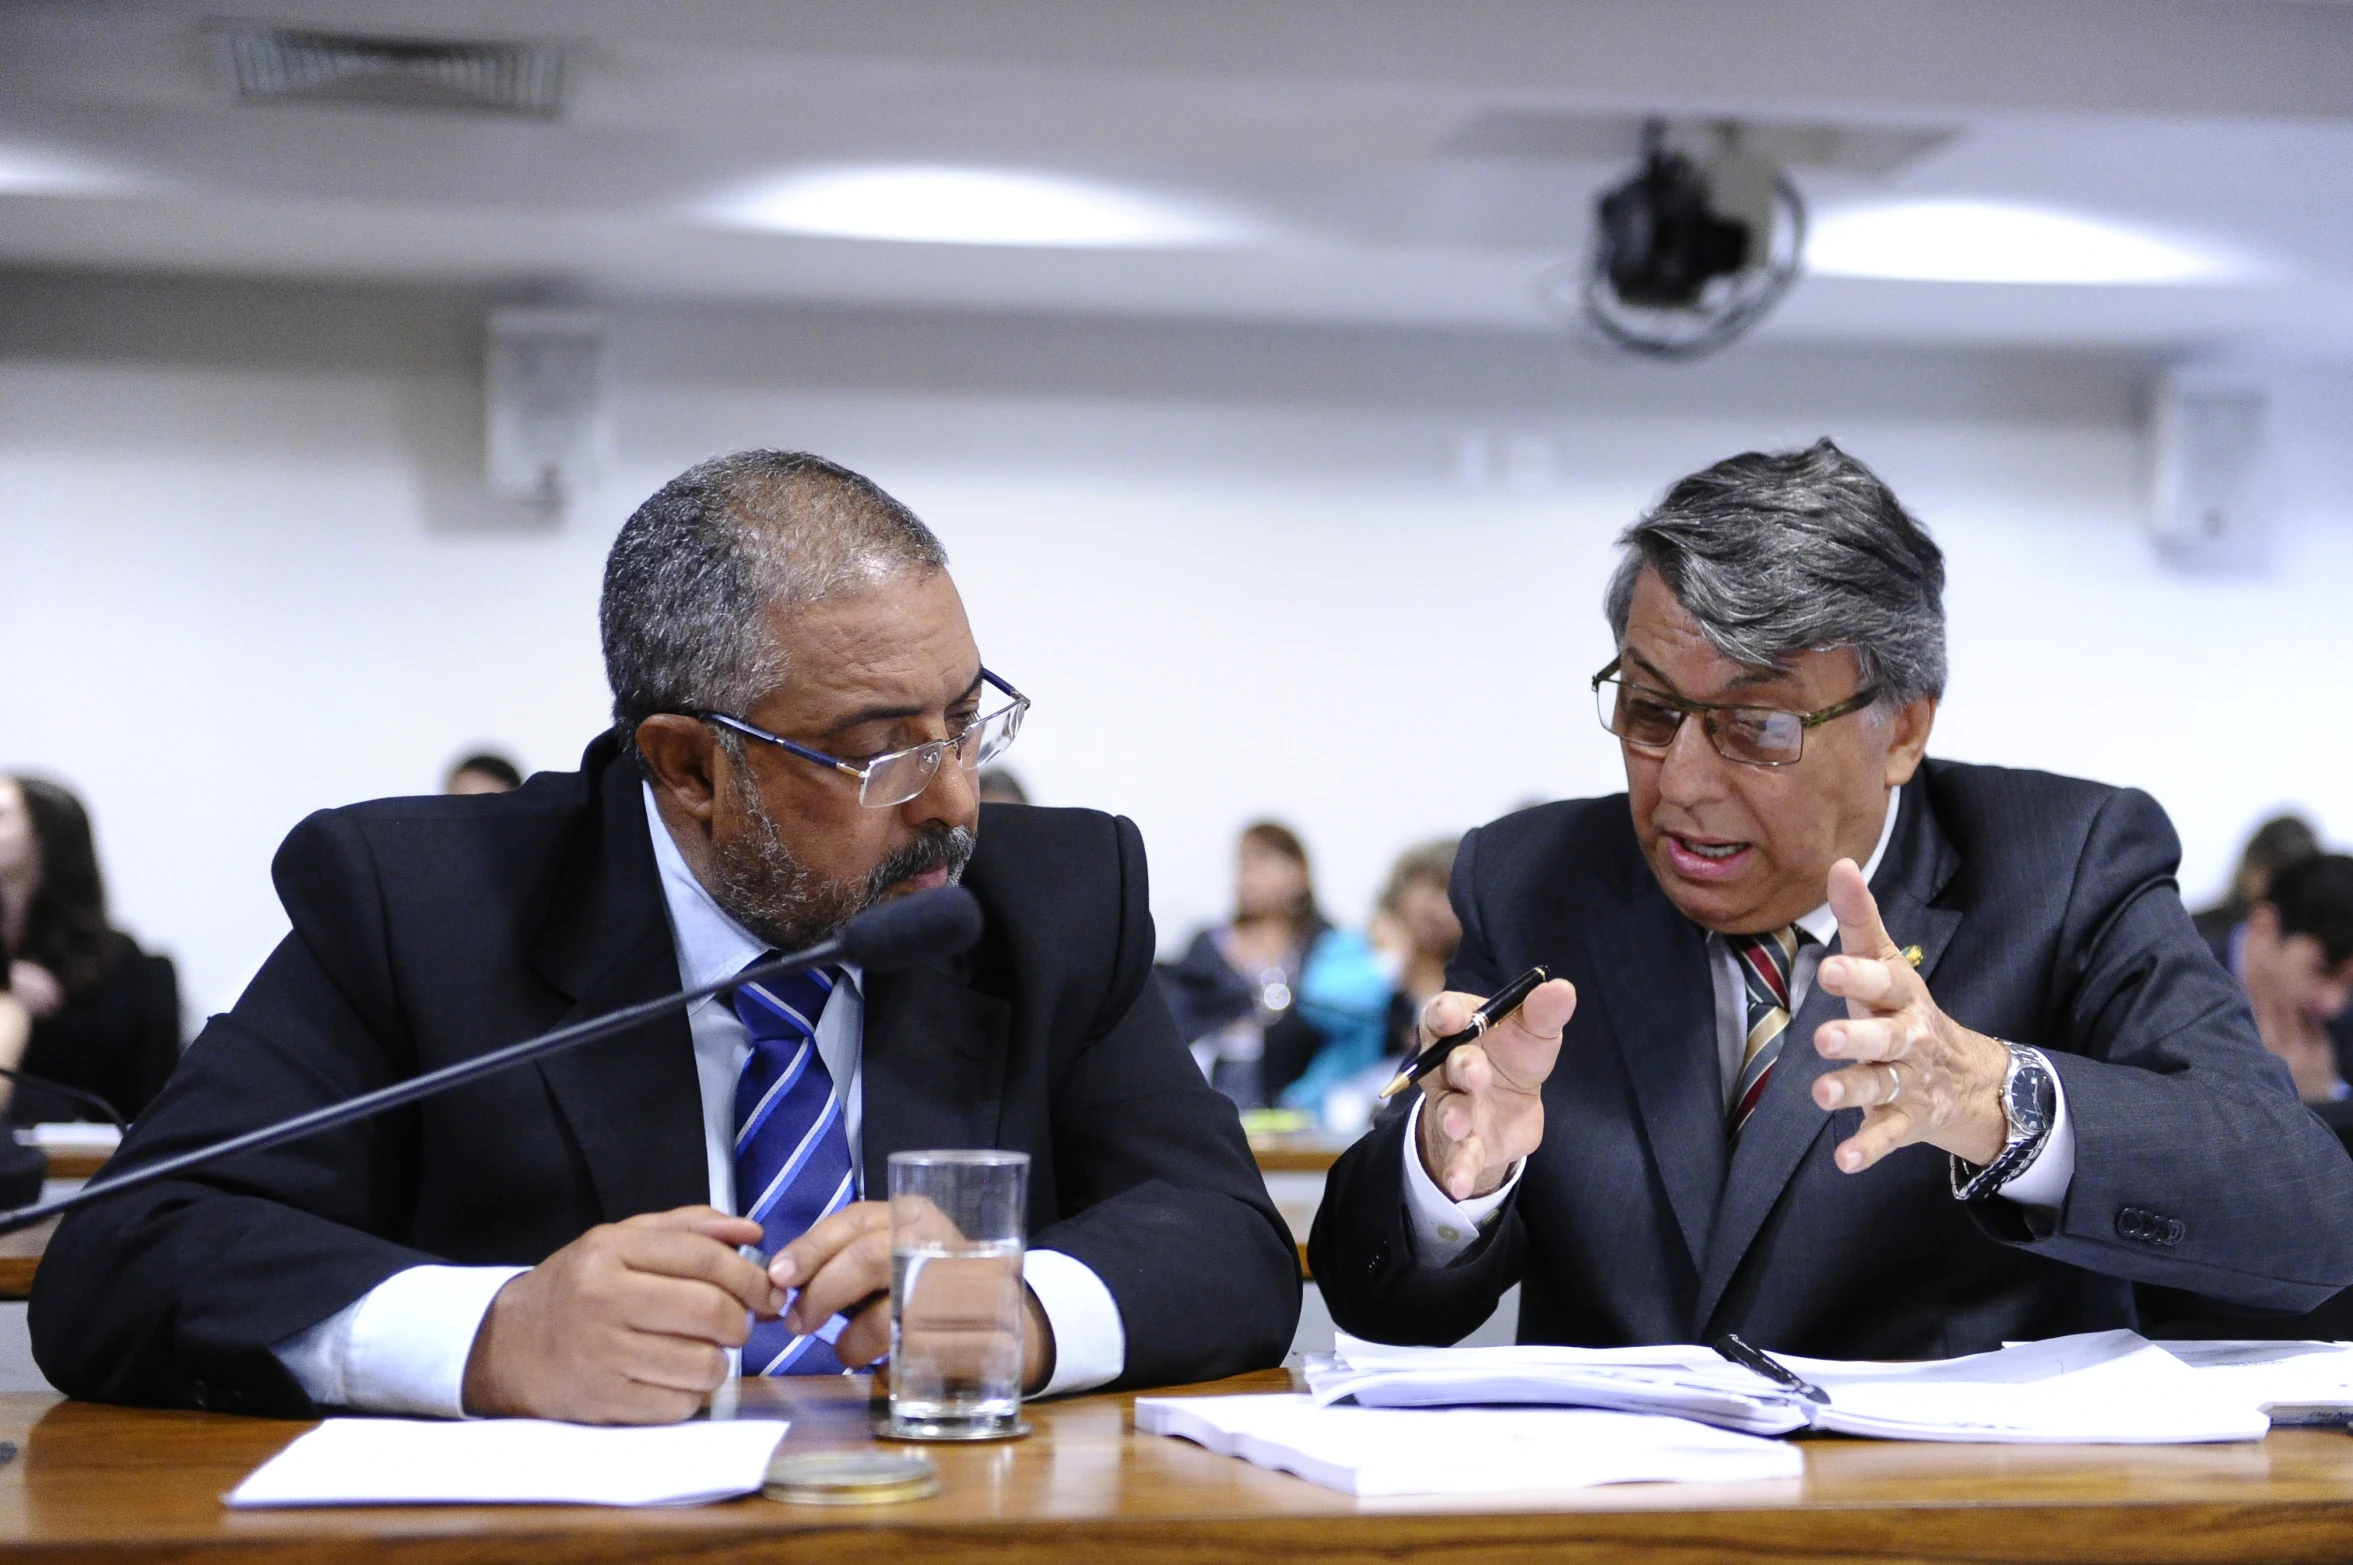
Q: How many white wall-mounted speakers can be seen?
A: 2